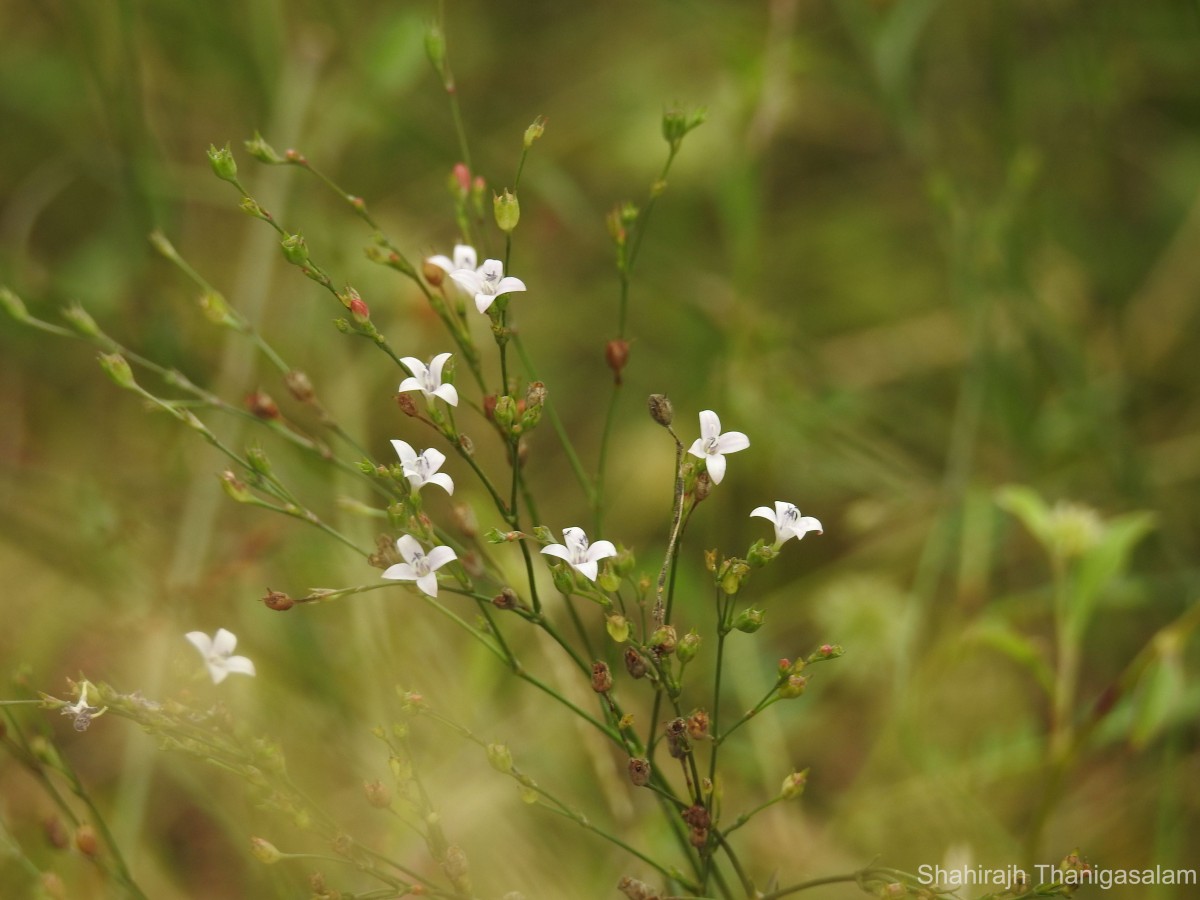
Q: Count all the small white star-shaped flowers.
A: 9